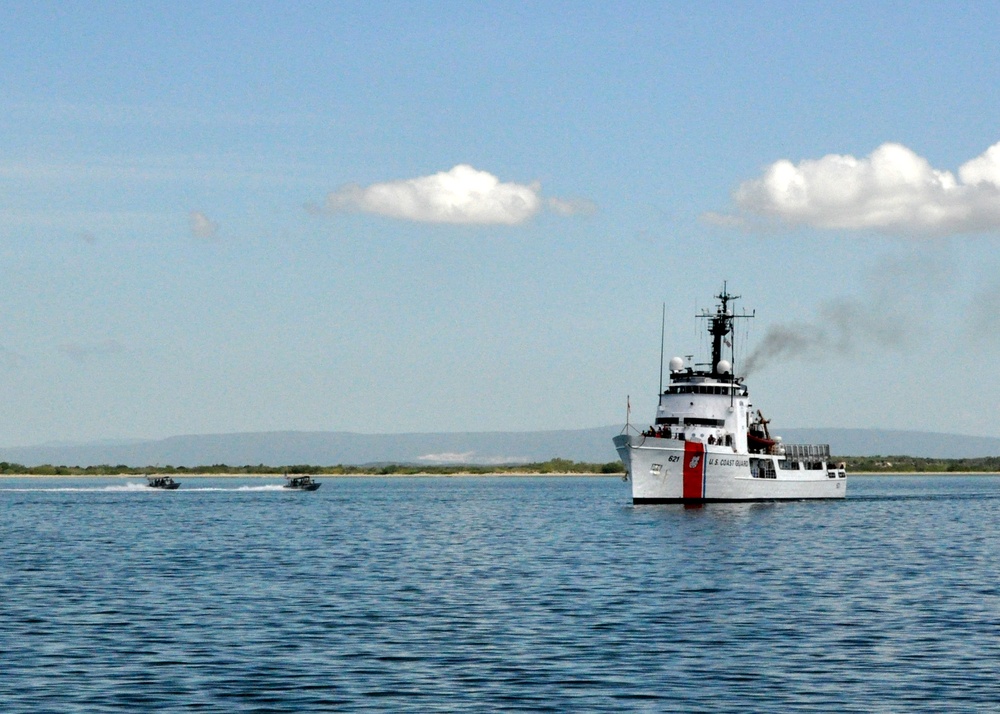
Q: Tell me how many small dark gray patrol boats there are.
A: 2